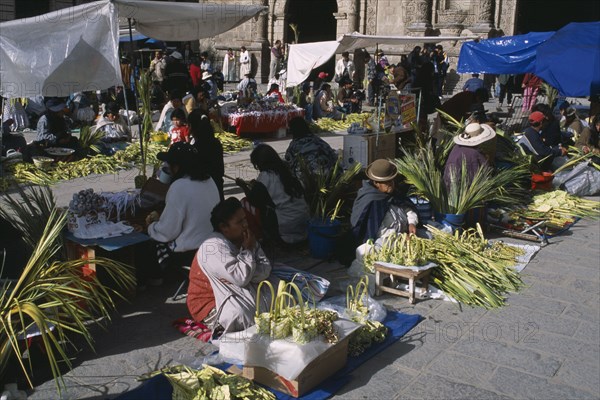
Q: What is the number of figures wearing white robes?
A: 2